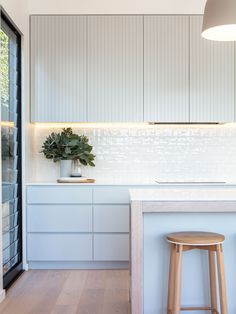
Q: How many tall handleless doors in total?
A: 4